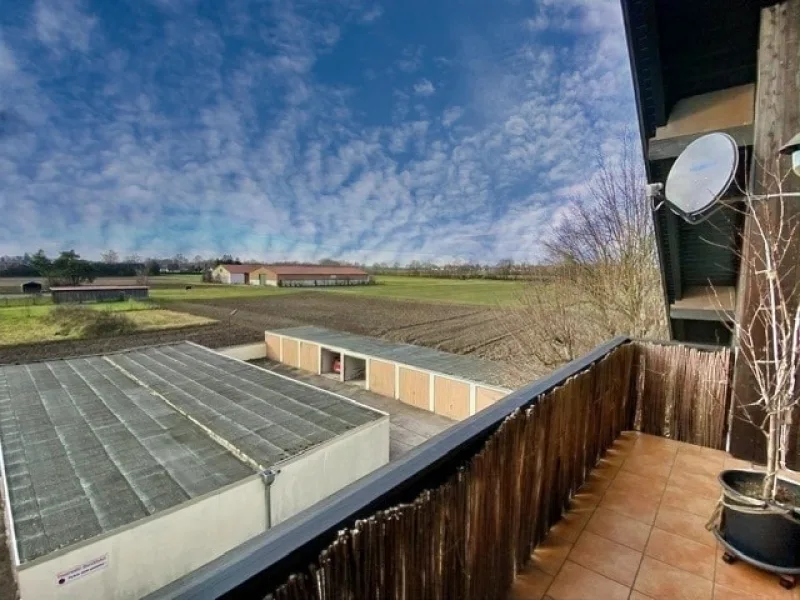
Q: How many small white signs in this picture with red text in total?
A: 1